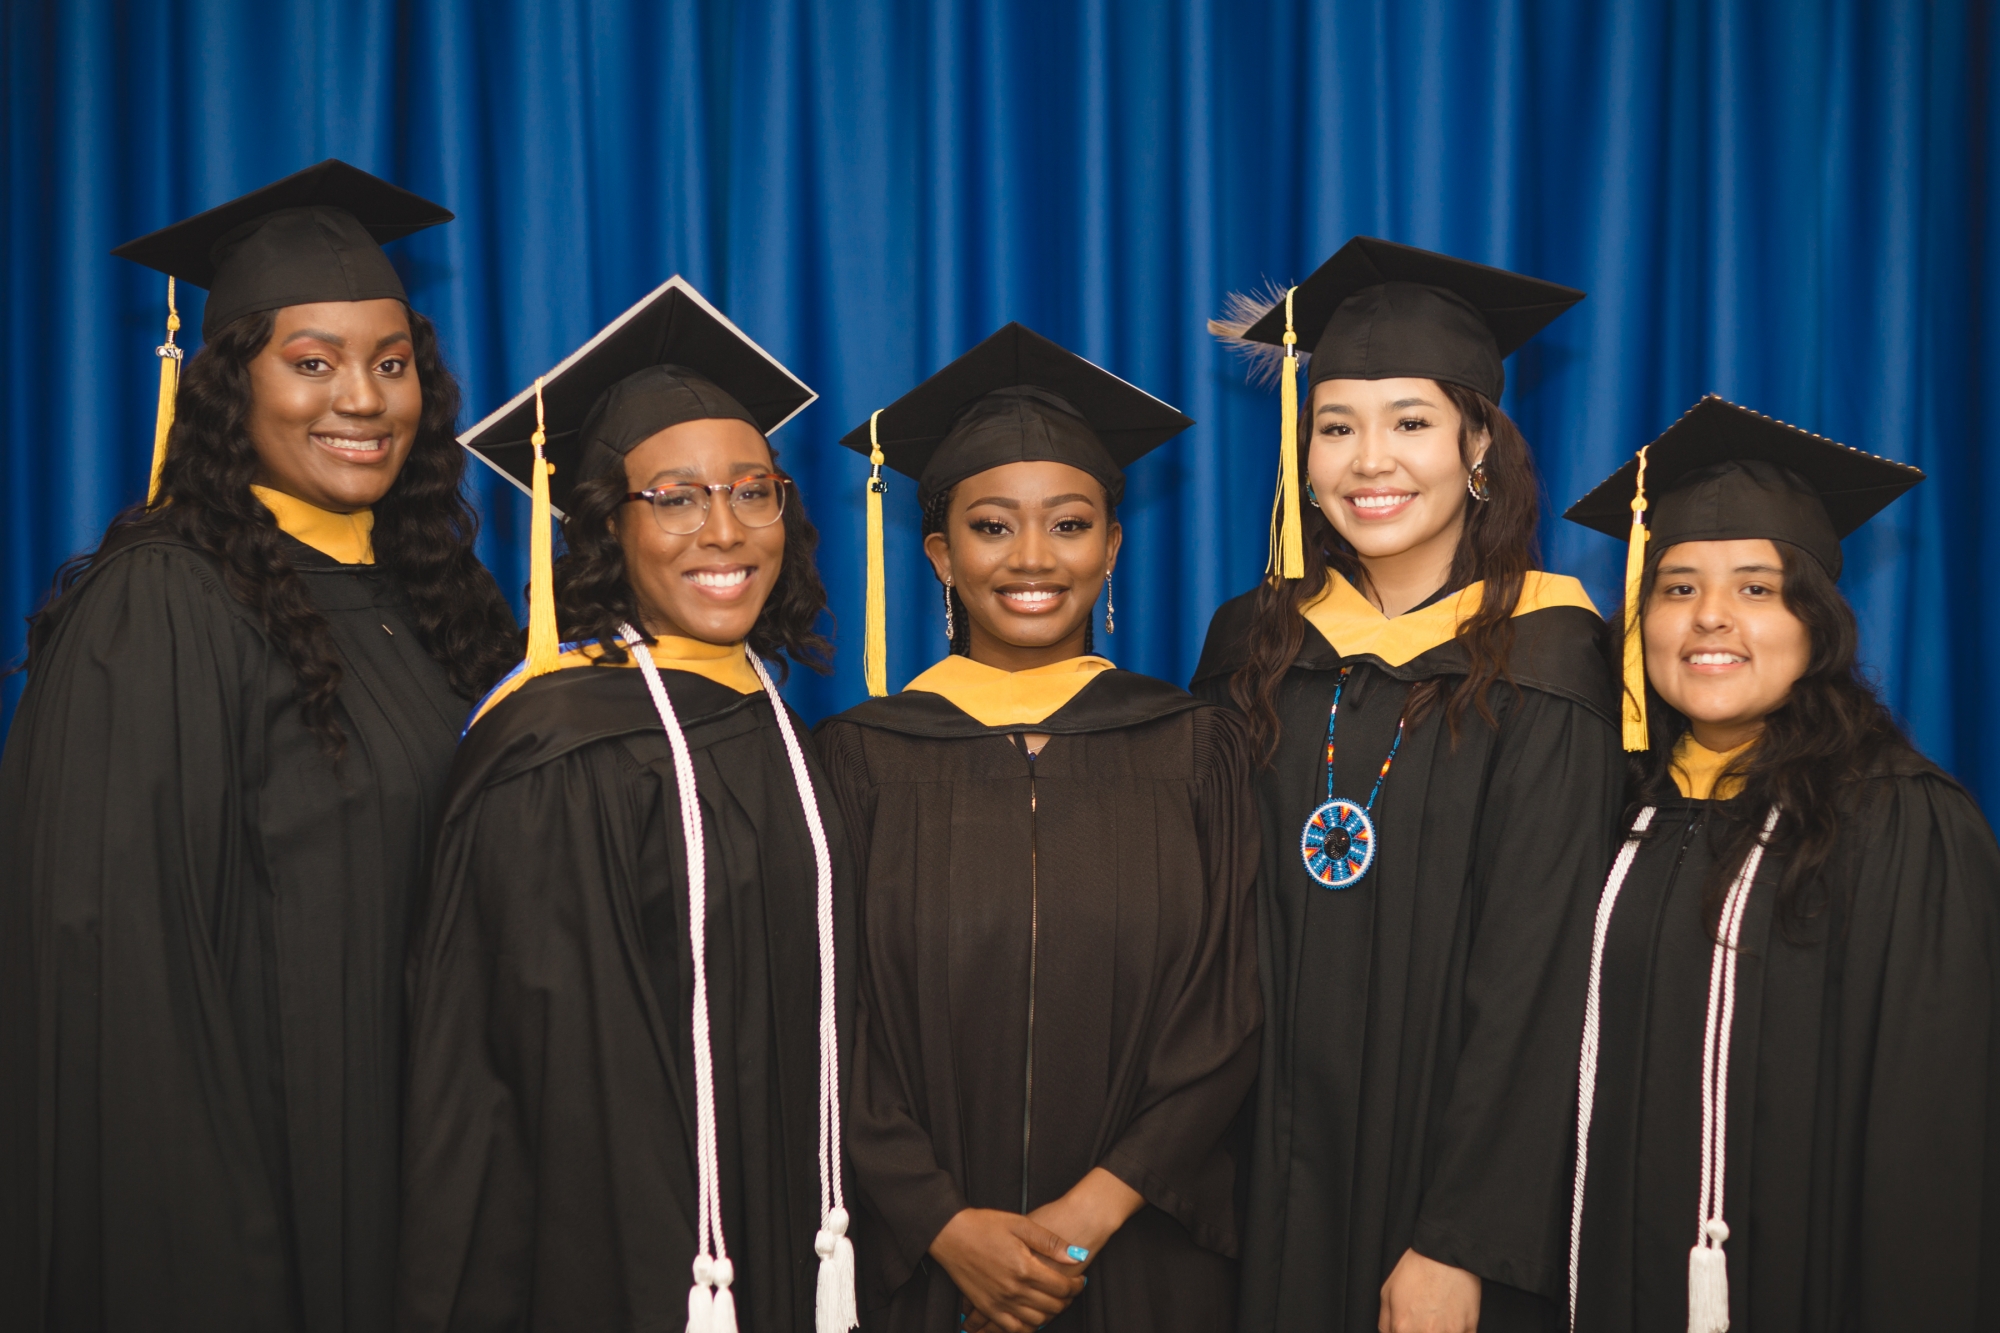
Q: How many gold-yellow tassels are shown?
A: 5